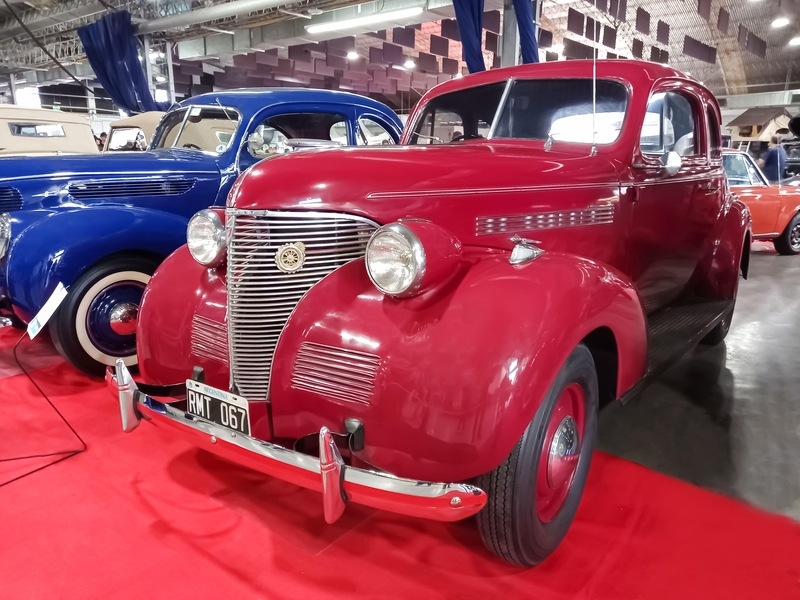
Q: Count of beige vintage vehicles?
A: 2